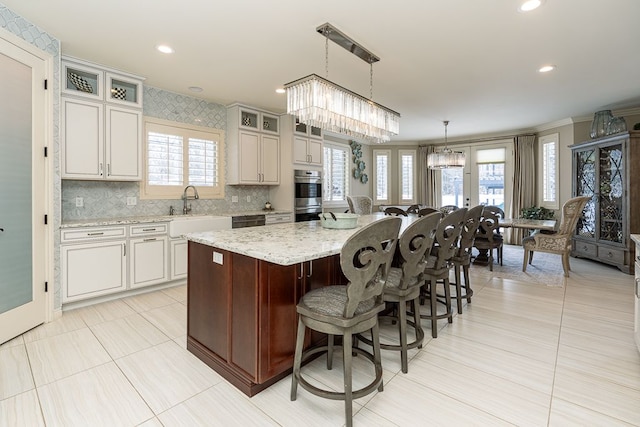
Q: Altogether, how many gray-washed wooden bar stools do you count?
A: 4